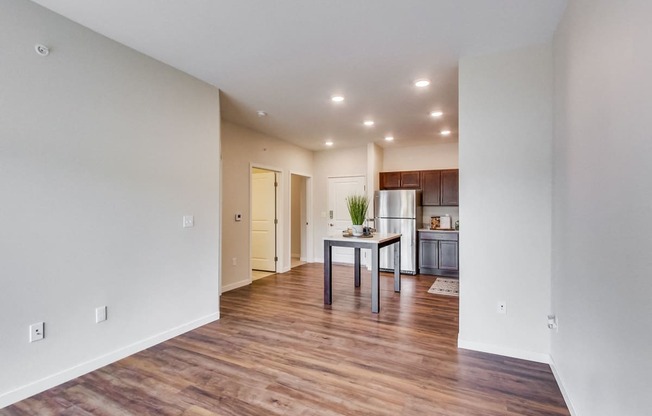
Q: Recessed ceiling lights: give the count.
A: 7